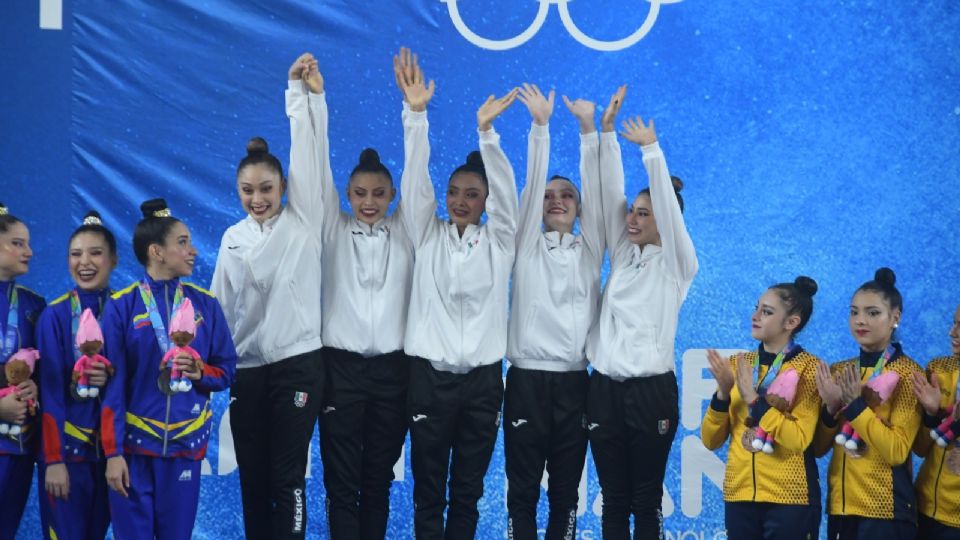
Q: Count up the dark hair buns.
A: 9